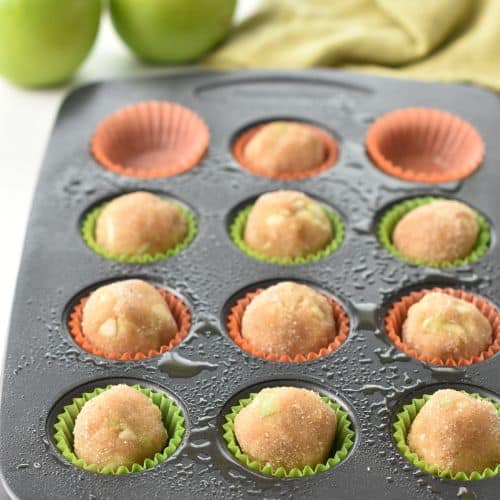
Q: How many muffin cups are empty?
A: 2